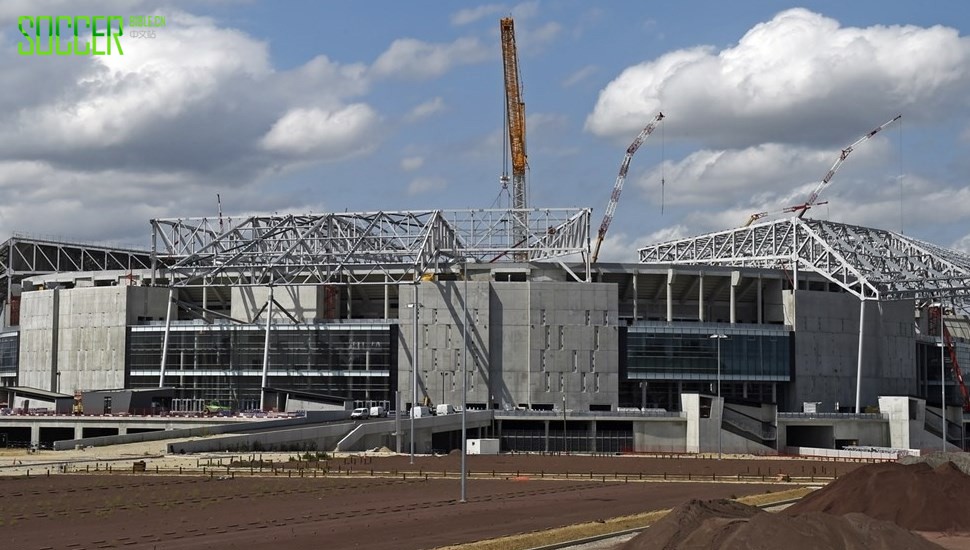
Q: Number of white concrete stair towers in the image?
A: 2